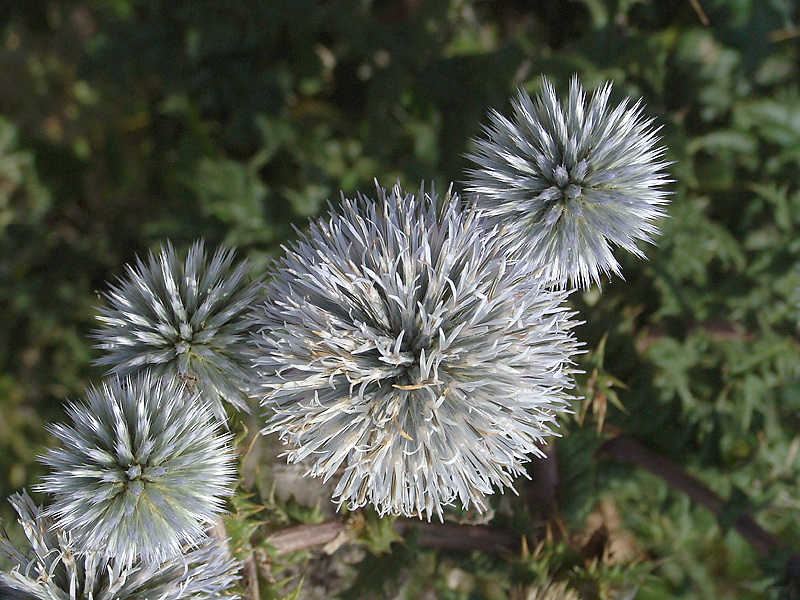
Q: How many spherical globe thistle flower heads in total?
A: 5